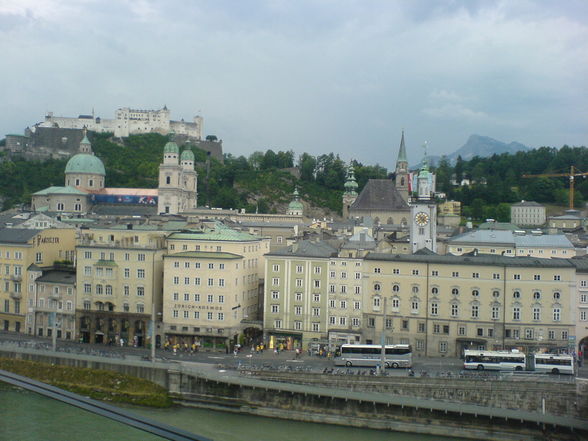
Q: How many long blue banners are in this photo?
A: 1